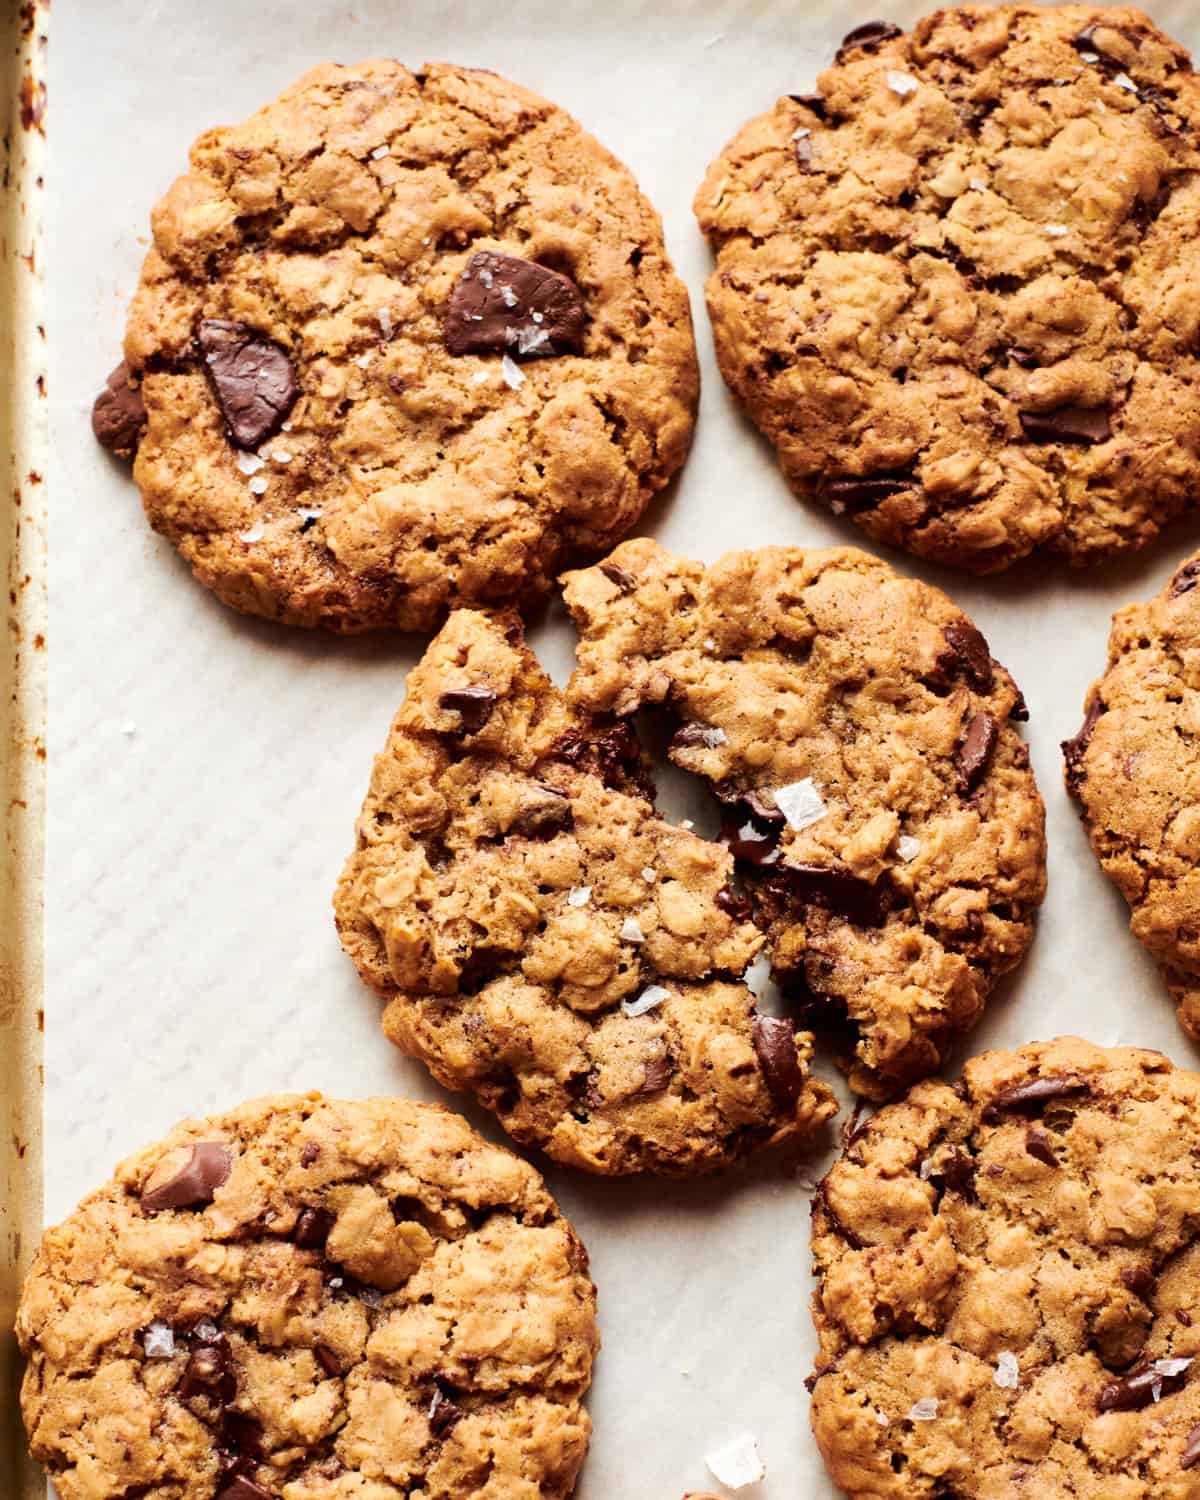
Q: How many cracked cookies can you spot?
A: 1